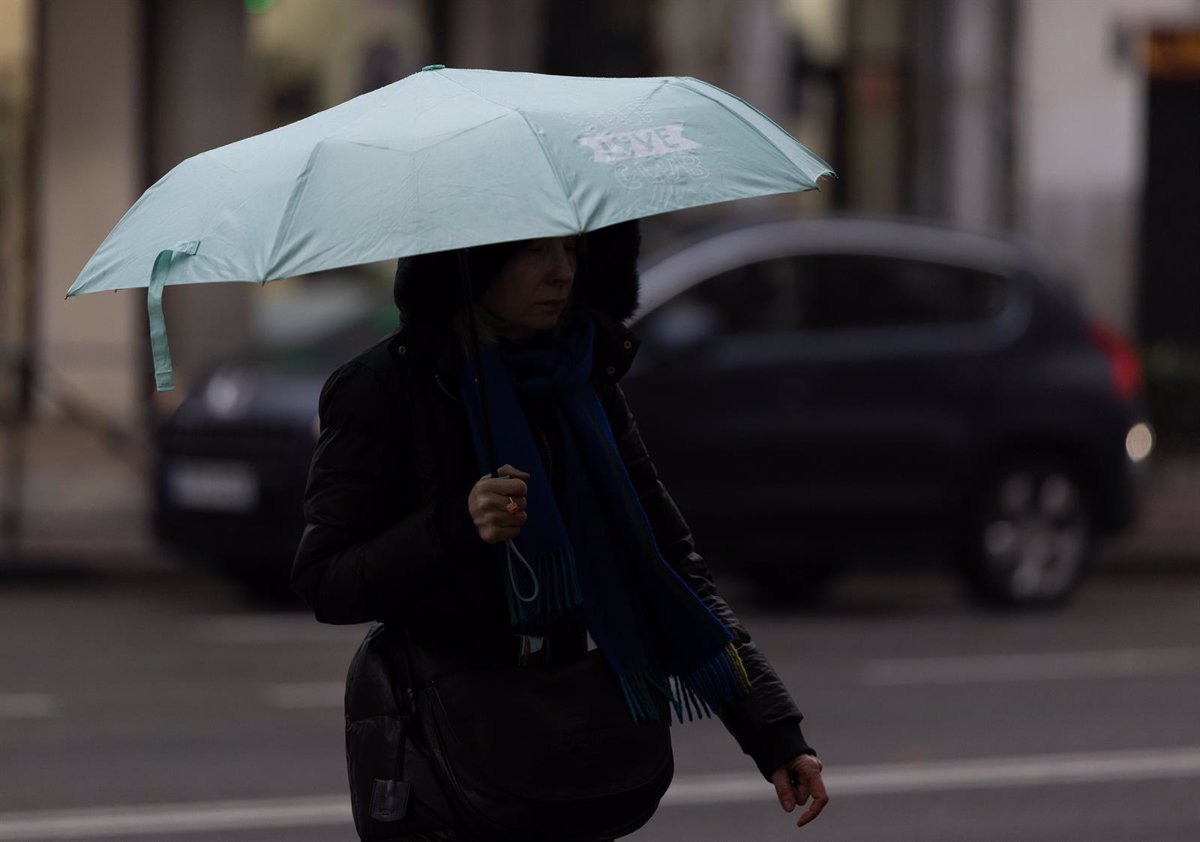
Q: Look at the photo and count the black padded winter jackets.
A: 1